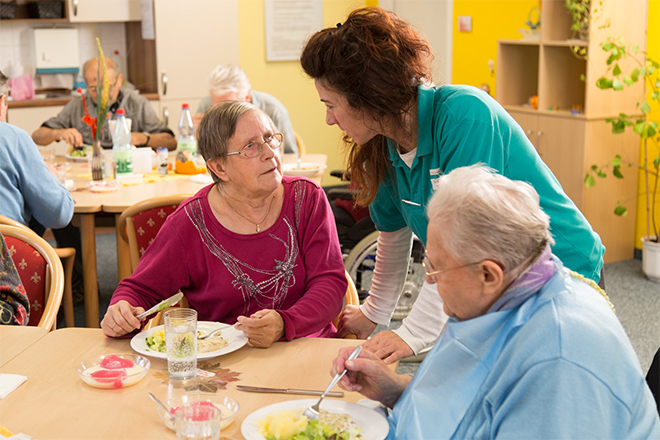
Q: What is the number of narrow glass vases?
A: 1